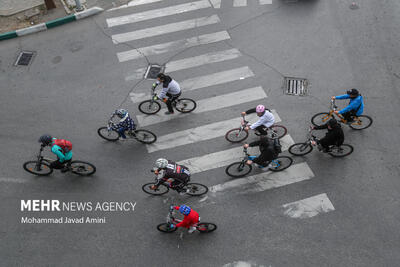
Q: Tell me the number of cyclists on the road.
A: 9